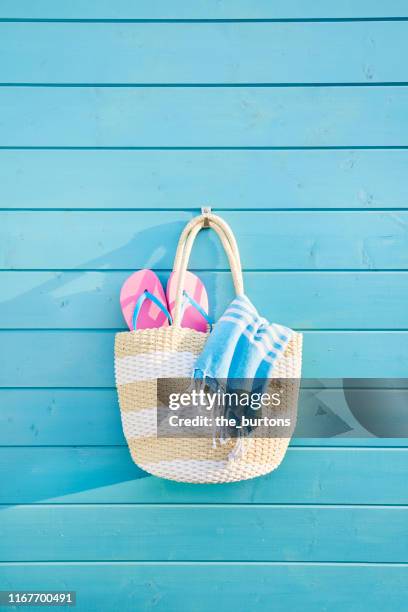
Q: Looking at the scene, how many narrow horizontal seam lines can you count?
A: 10